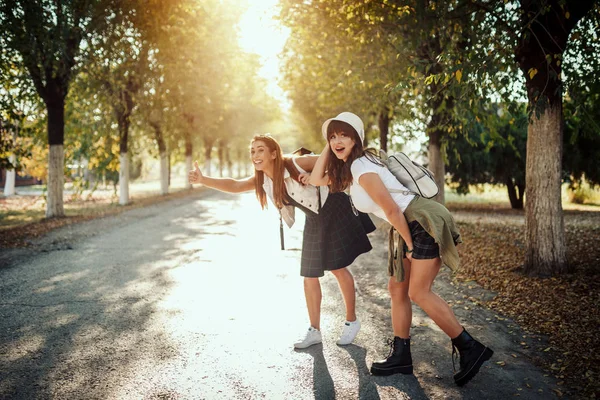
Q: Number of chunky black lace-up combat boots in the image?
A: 2